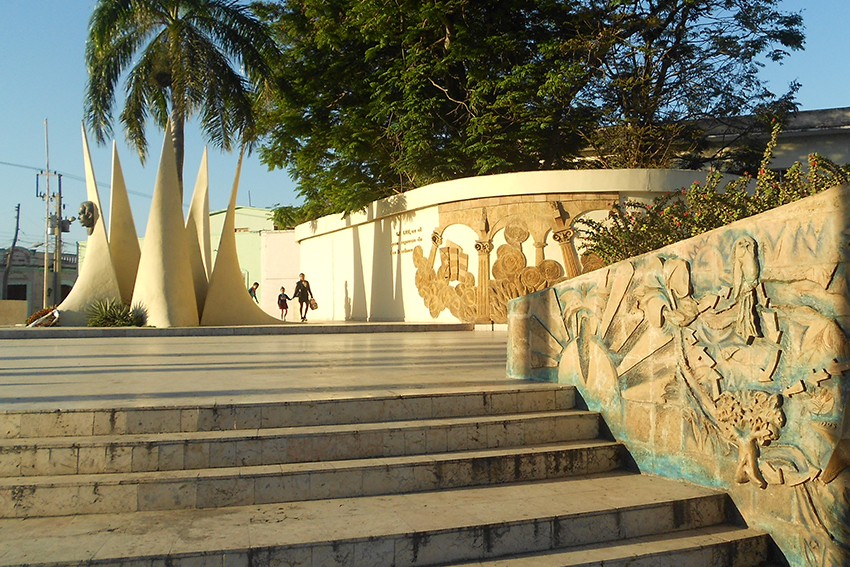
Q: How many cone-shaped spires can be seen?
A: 5